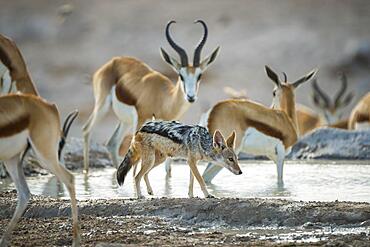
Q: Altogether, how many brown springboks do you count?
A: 6